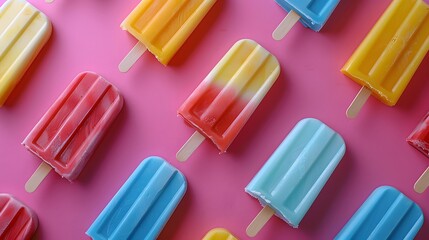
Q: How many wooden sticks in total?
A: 7